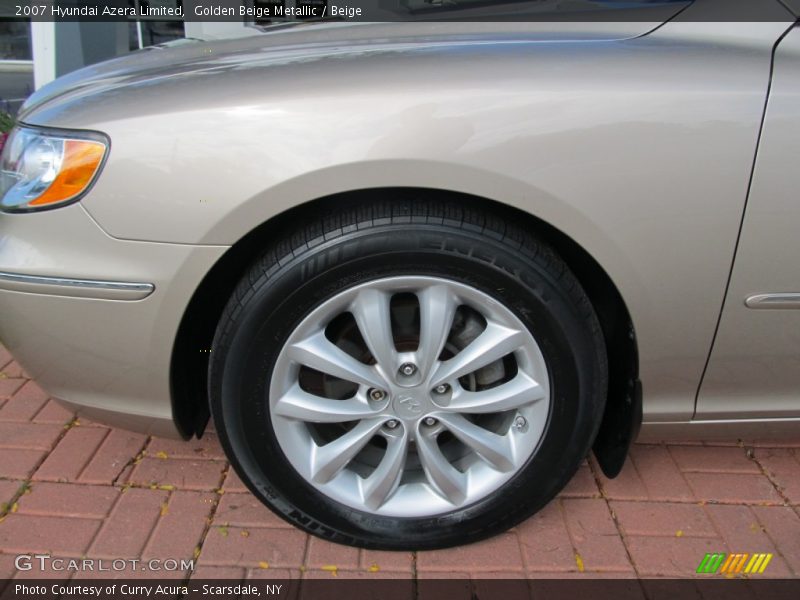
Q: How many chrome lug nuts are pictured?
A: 5